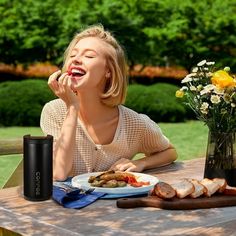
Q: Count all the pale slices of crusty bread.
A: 4